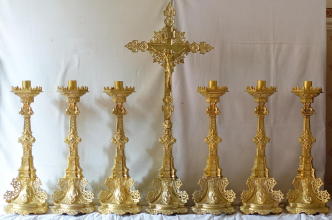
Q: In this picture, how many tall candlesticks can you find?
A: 6